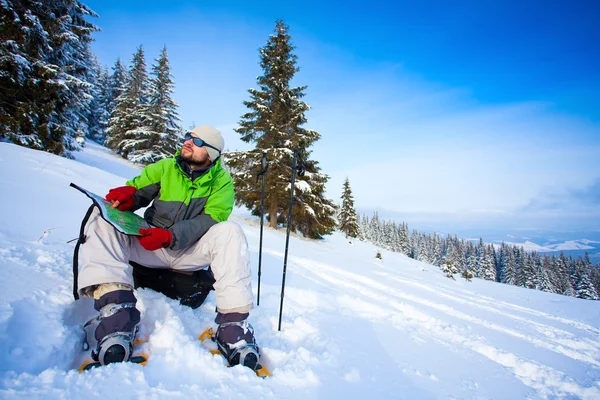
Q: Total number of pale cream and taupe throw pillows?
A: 0